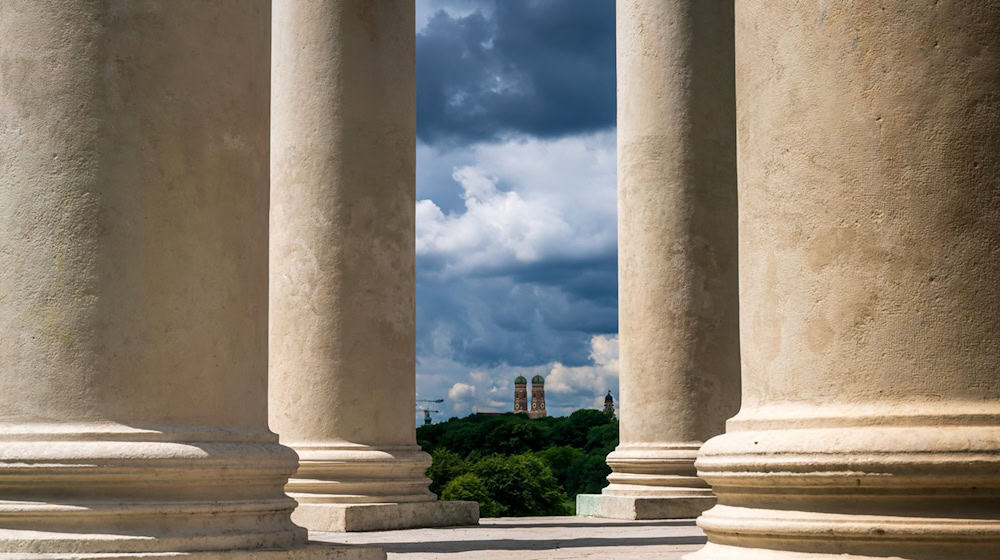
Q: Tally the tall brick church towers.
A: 2